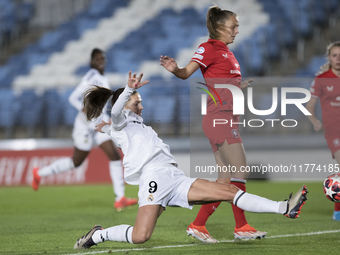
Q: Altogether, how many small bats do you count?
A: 0